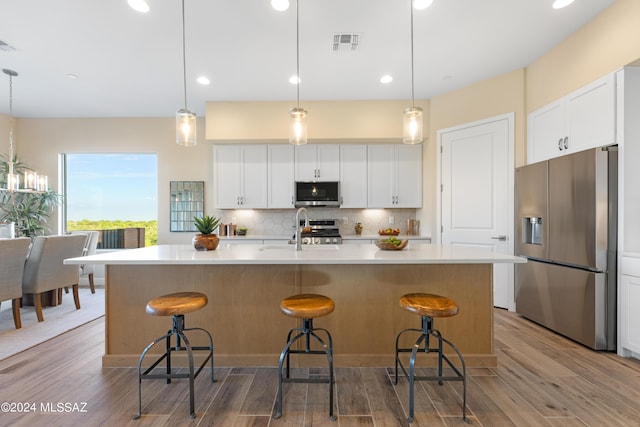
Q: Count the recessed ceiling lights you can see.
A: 7